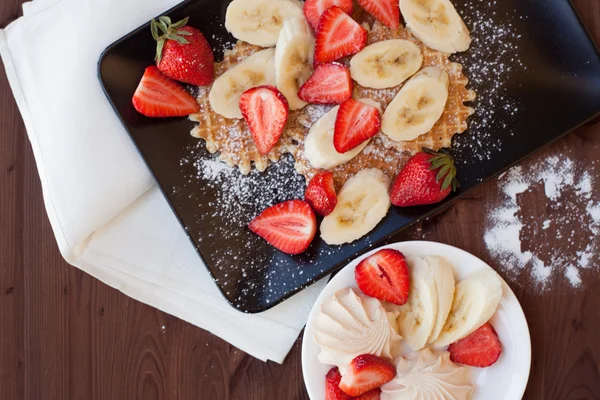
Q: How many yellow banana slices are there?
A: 11